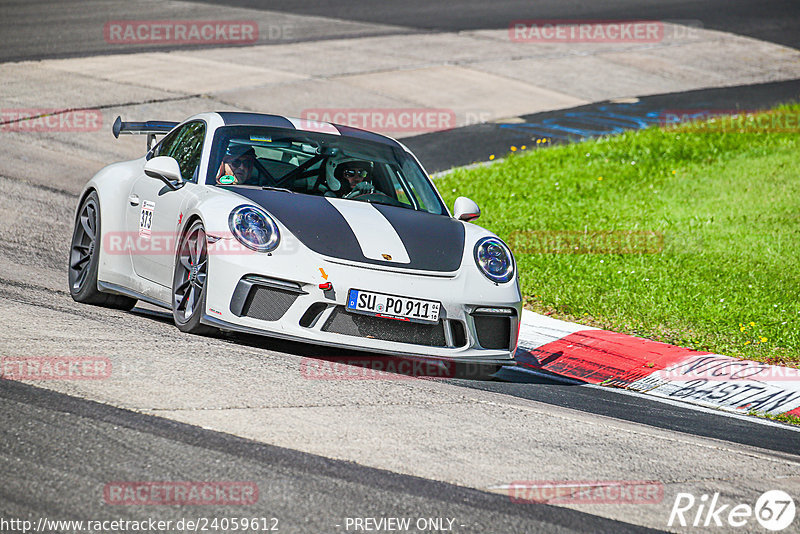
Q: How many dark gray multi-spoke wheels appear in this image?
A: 2